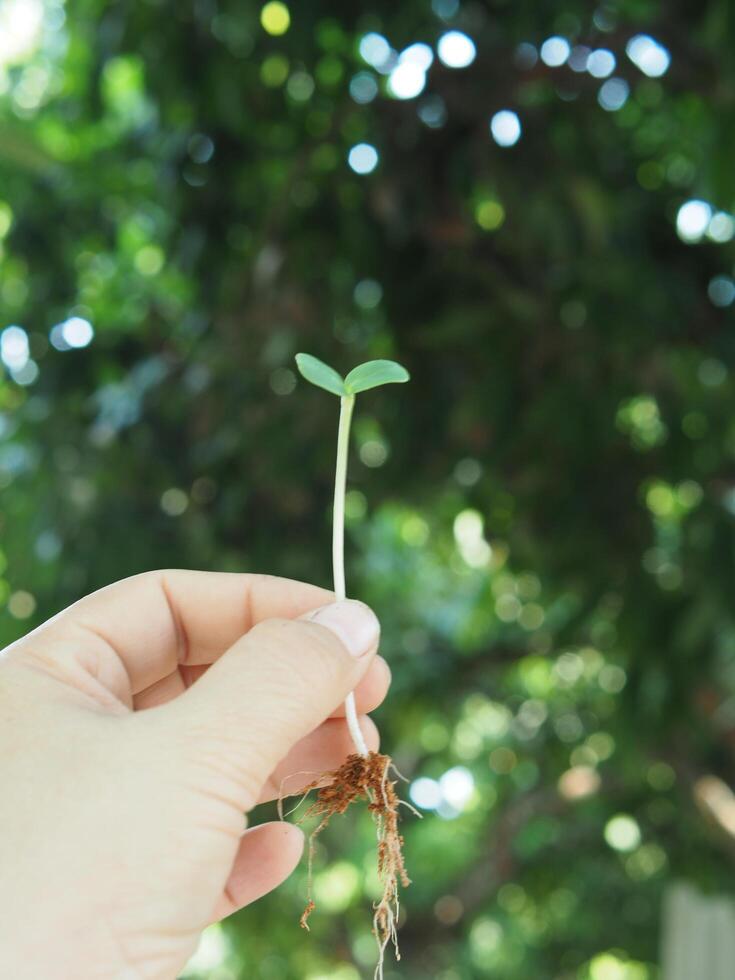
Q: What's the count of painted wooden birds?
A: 0